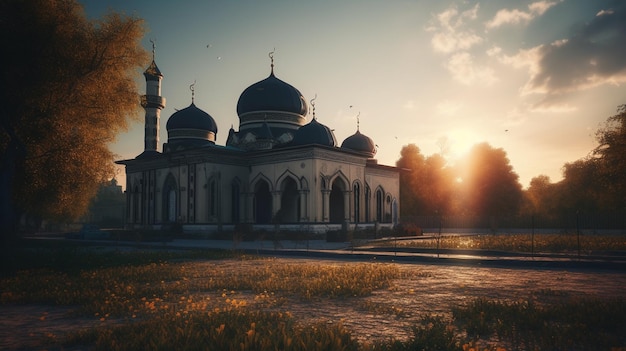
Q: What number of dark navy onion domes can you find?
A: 4